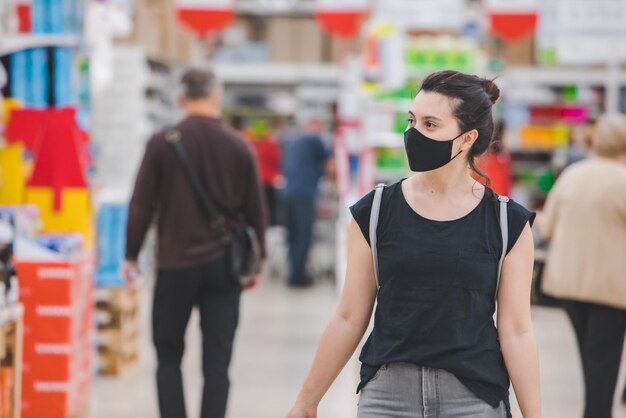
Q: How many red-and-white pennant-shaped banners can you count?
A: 3